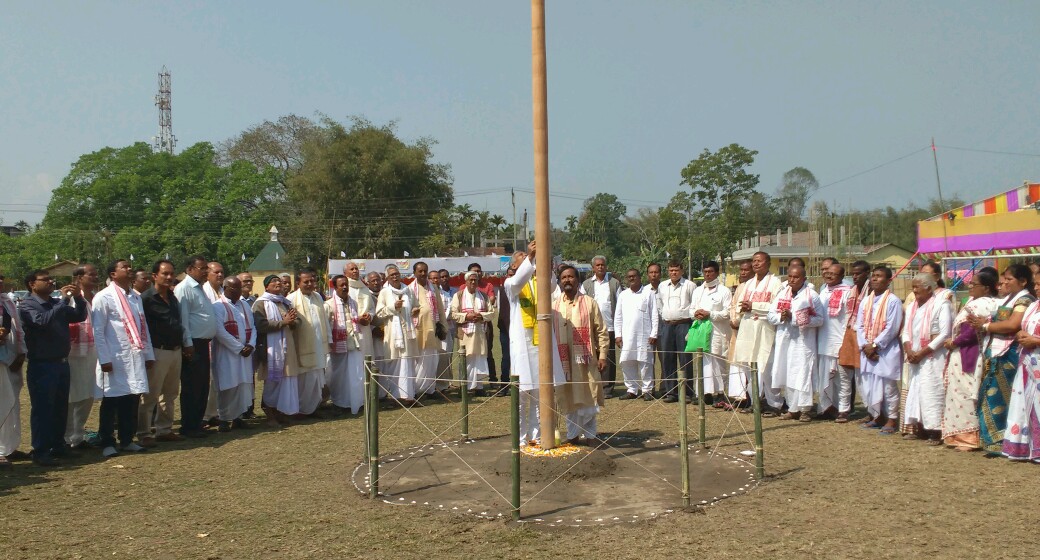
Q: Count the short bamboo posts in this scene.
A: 7